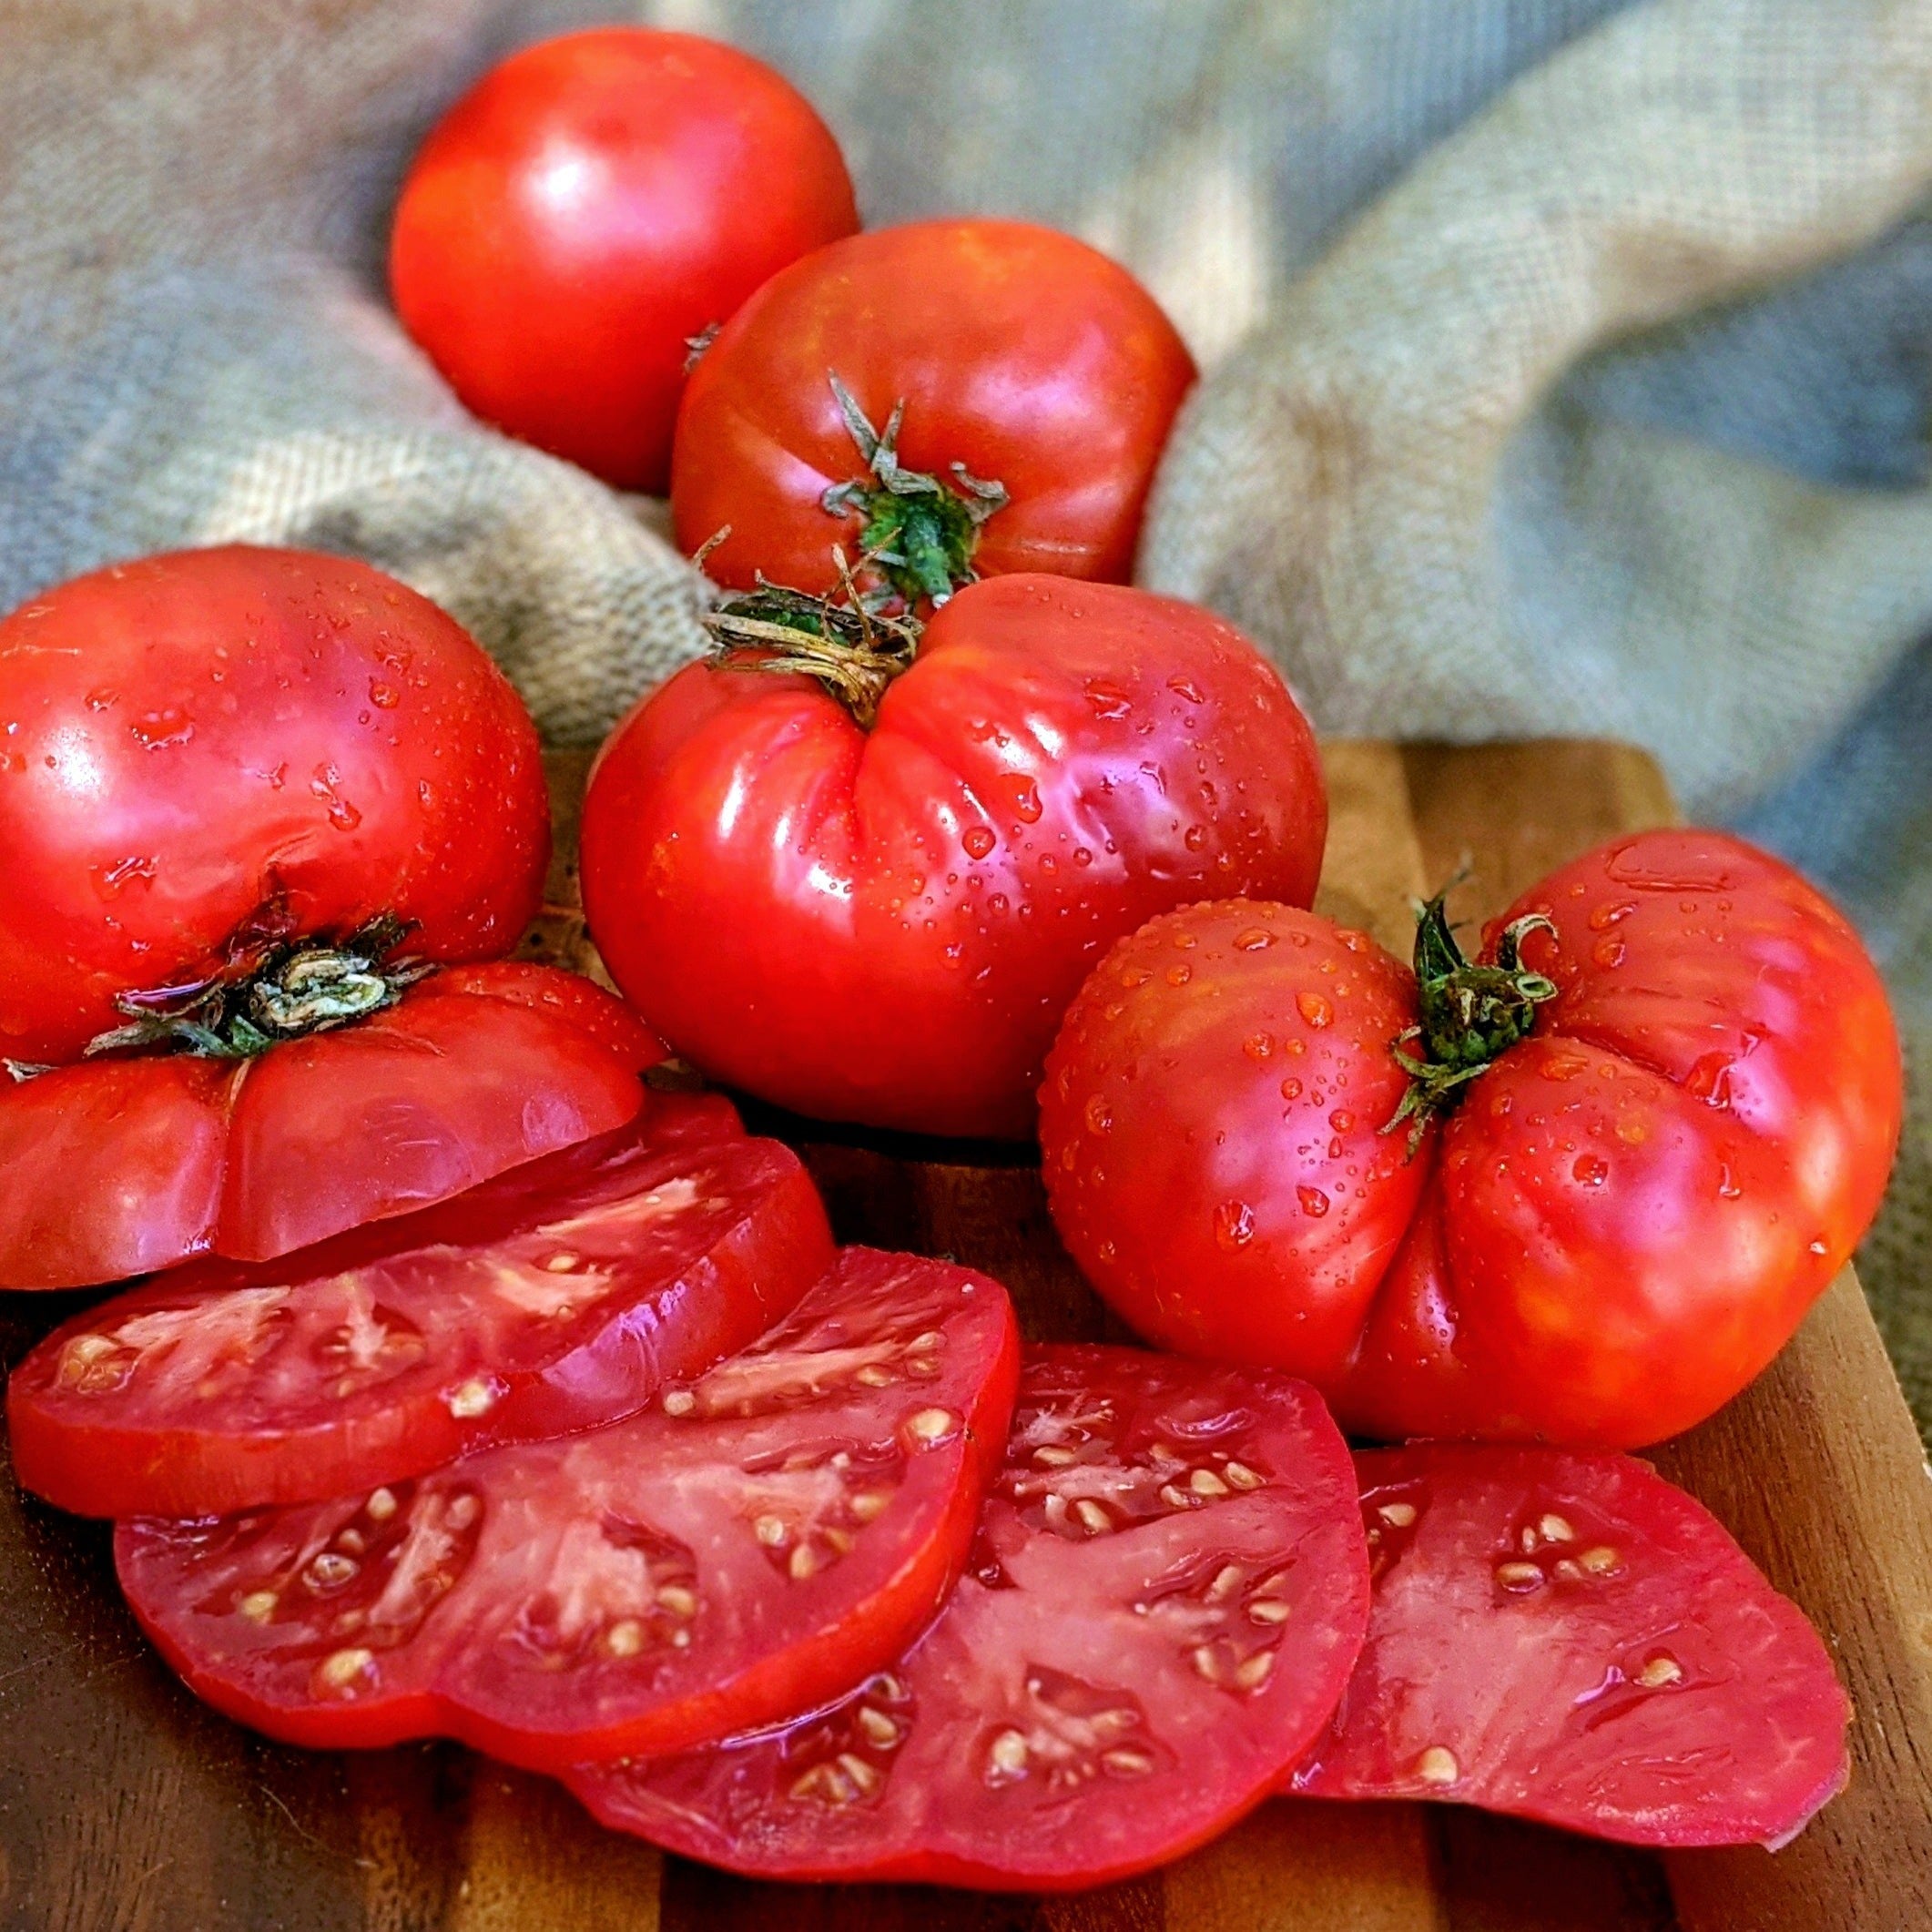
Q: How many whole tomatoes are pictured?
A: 5